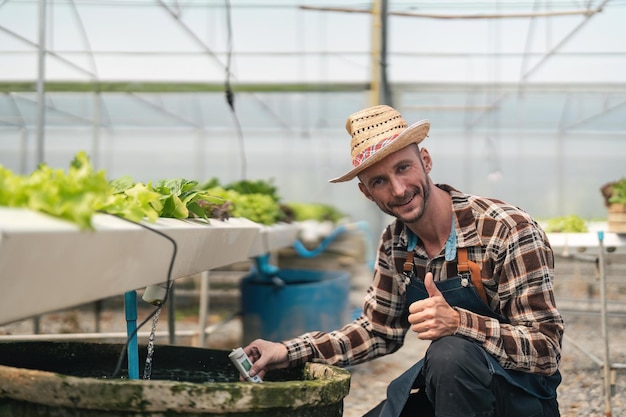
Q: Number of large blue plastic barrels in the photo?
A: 1